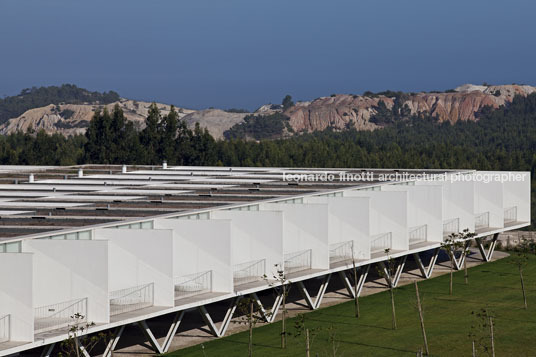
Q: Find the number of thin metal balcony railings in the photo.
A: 12